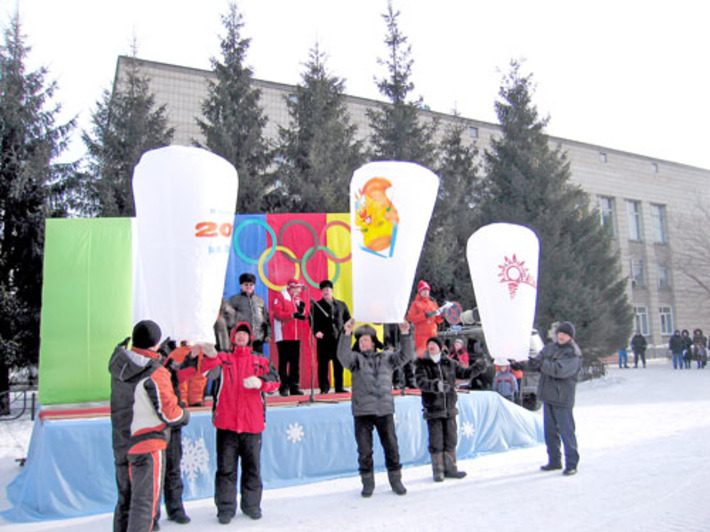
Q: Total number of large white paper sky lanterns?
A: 3